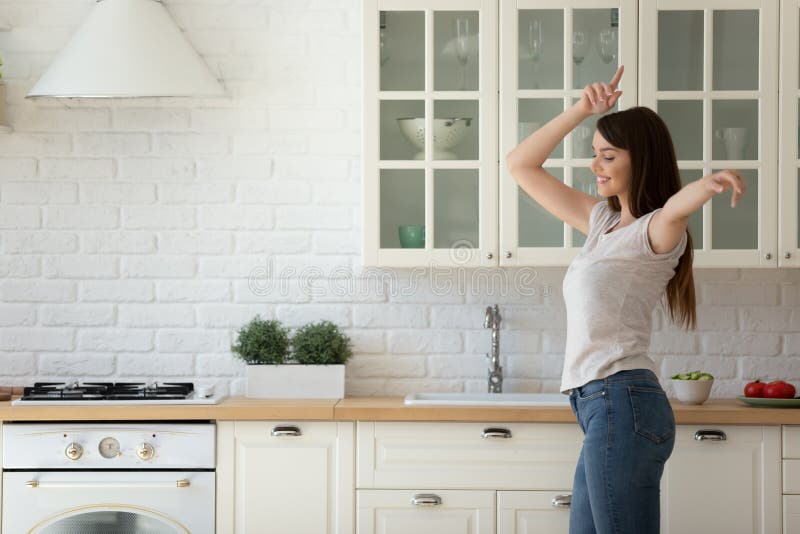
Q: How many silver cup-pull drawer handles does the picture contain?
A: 5